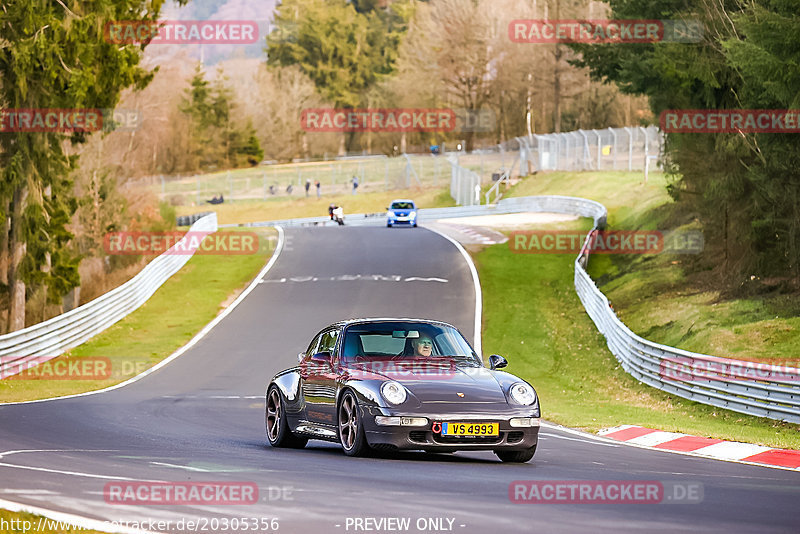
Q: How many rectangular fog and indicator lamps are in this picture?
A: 2